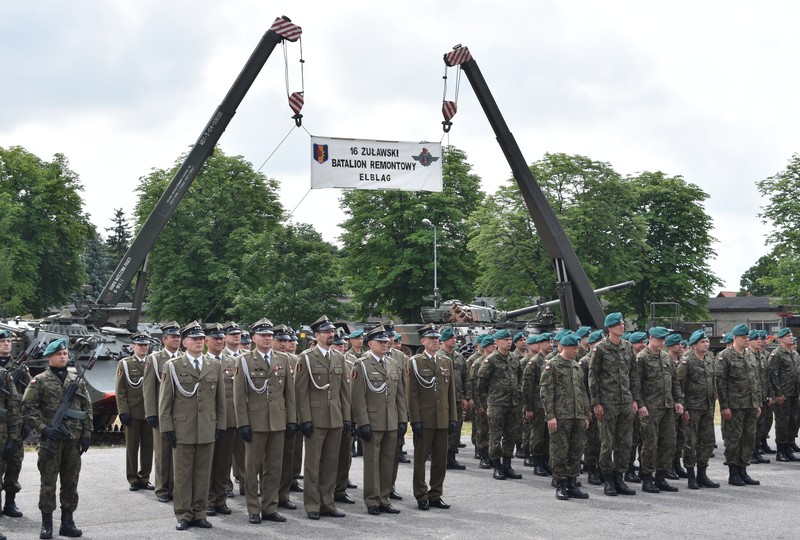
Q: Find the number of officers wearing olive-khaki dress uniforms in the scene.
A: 15